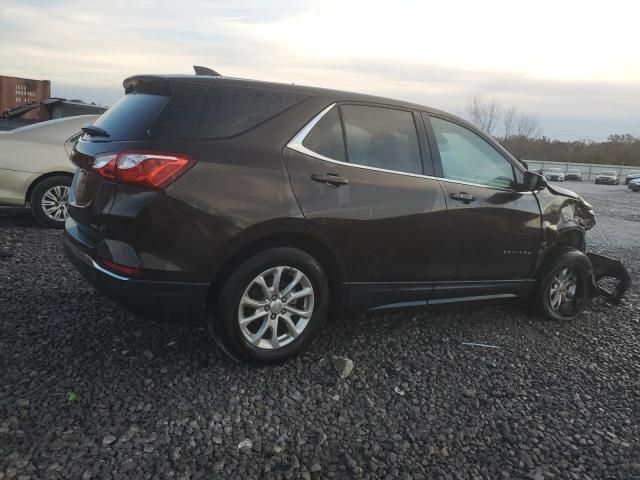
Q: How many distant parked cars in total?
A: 5